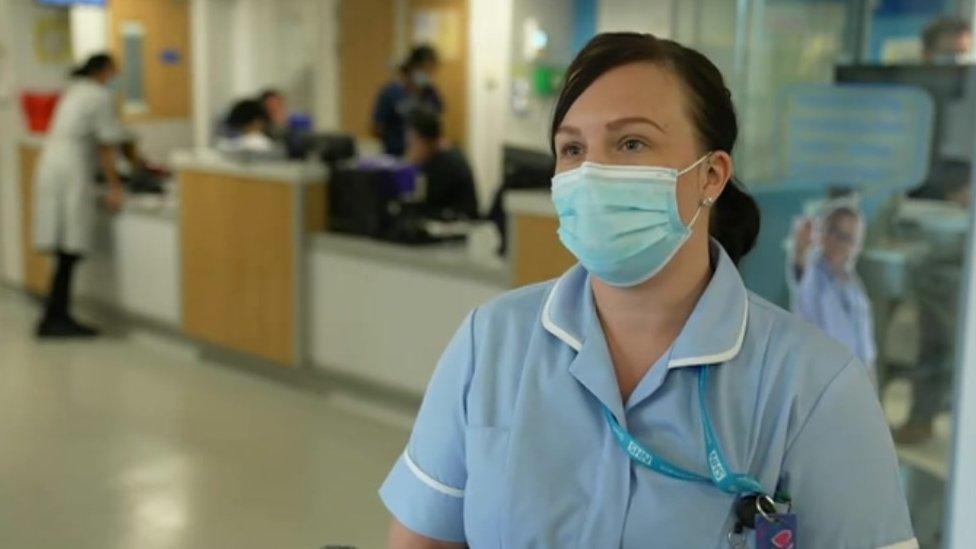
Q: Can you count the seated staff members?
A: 3